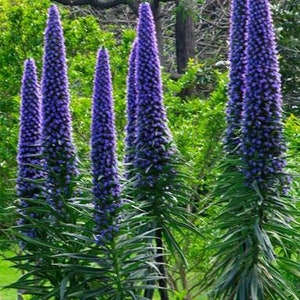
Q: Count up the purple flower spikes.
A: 7